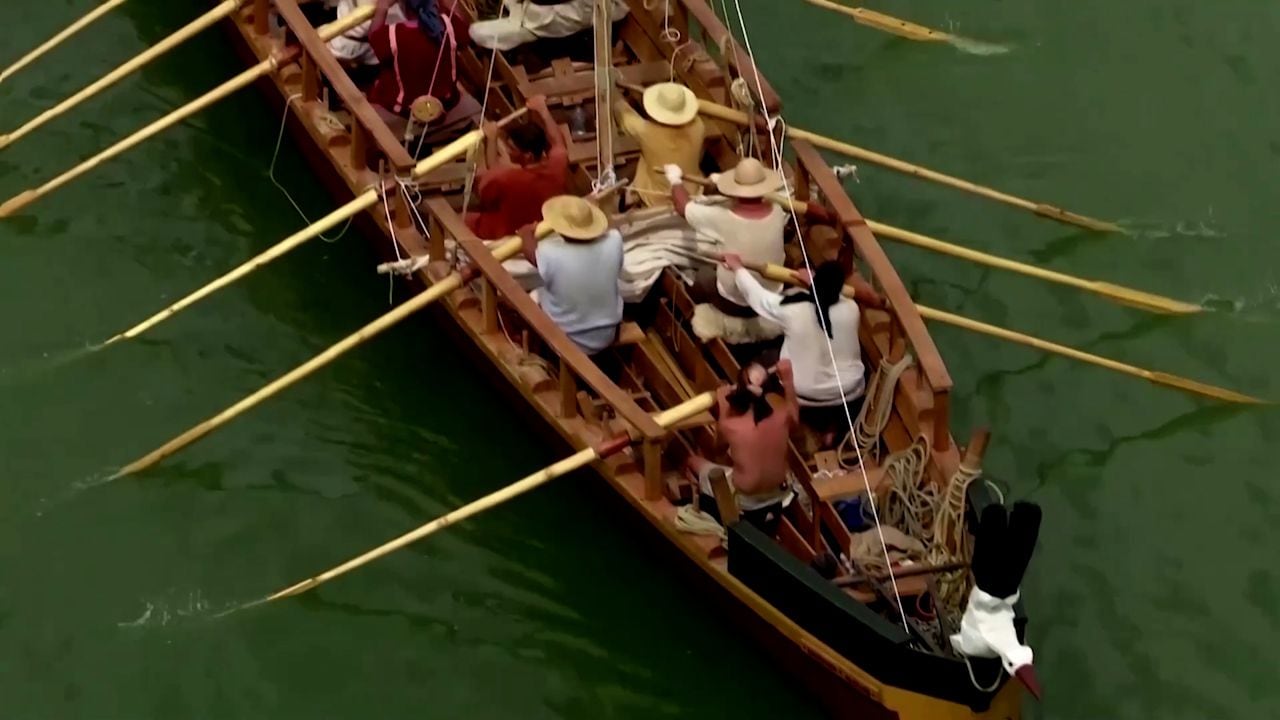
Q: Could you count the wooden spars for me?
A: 10